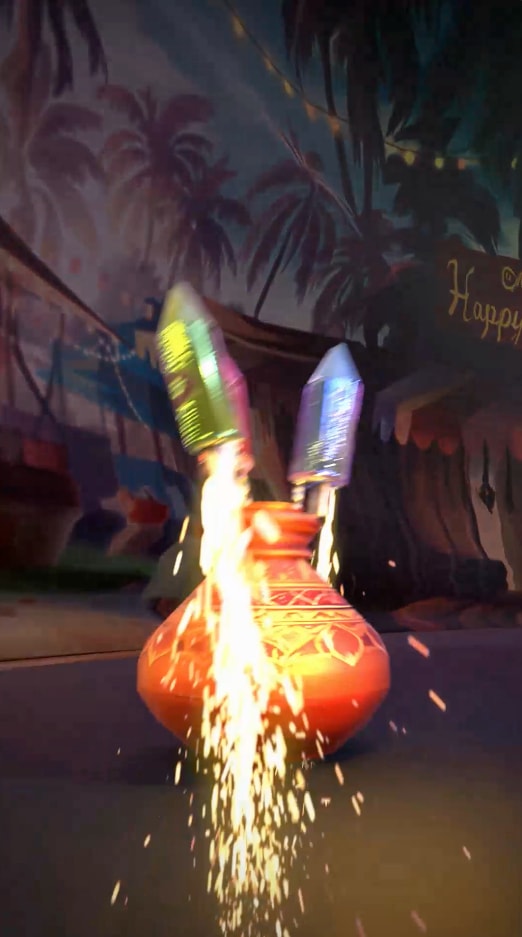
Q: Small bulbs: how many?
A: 9